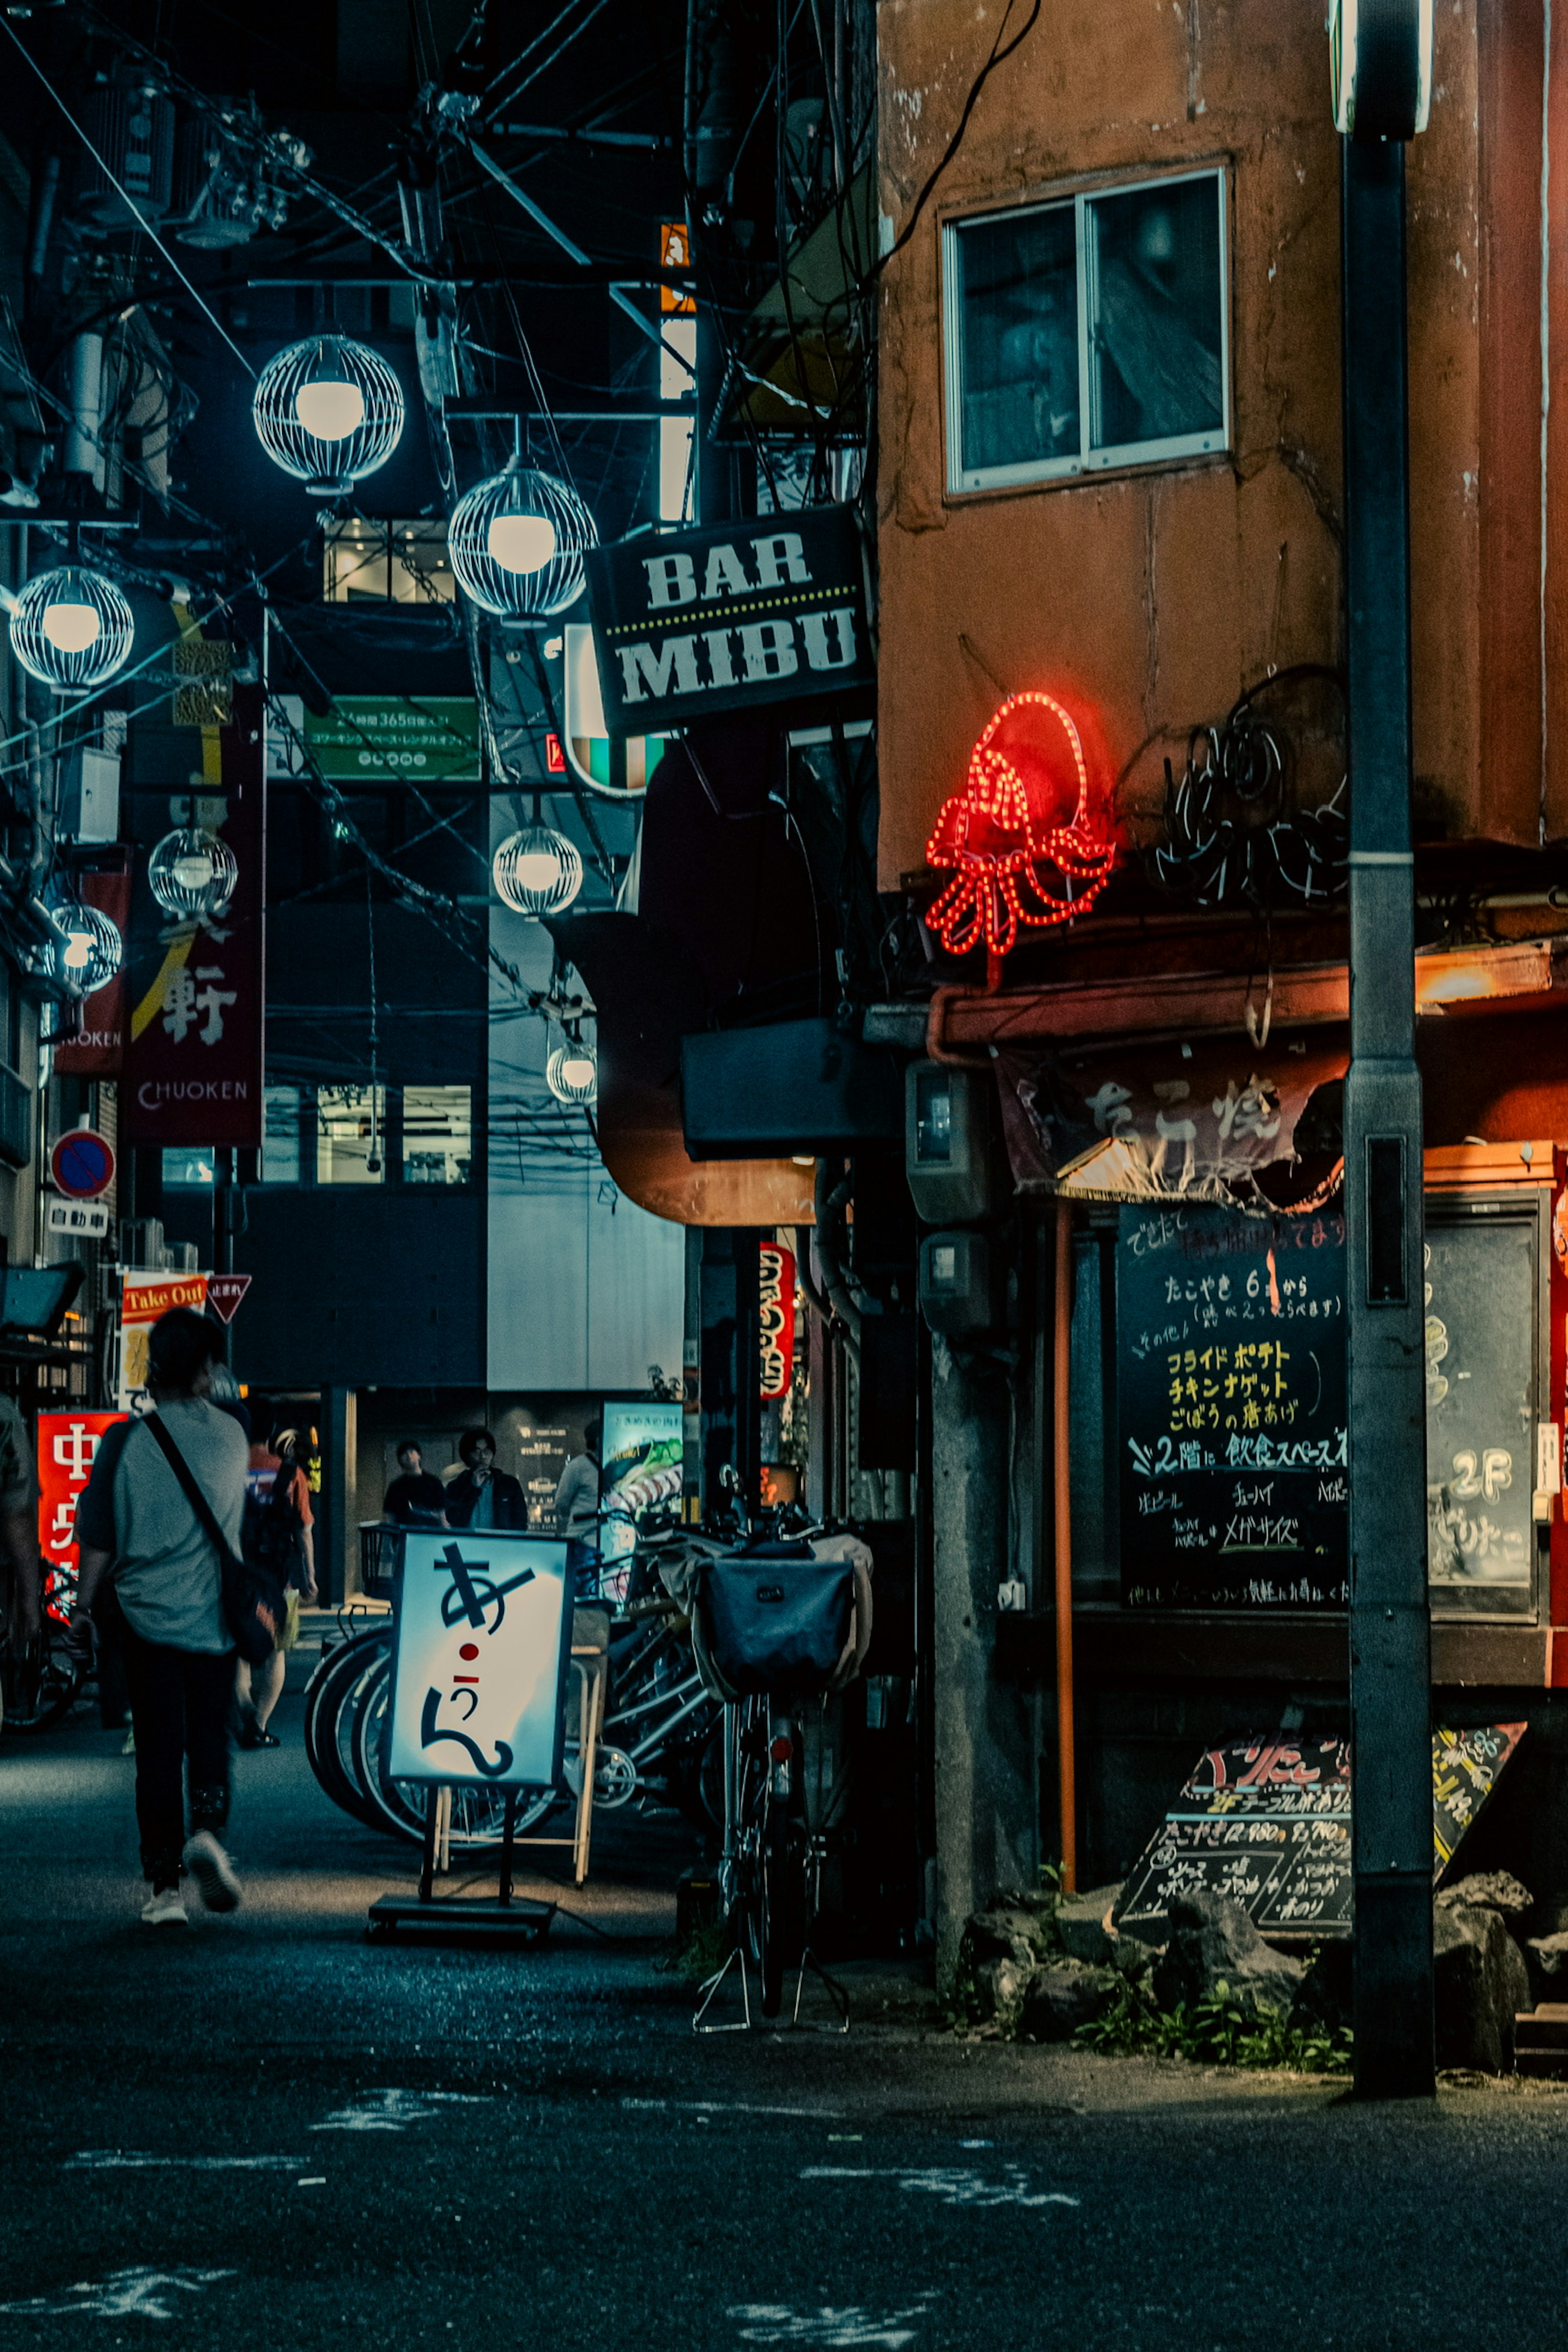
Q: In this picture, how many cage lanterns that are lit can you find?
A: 6